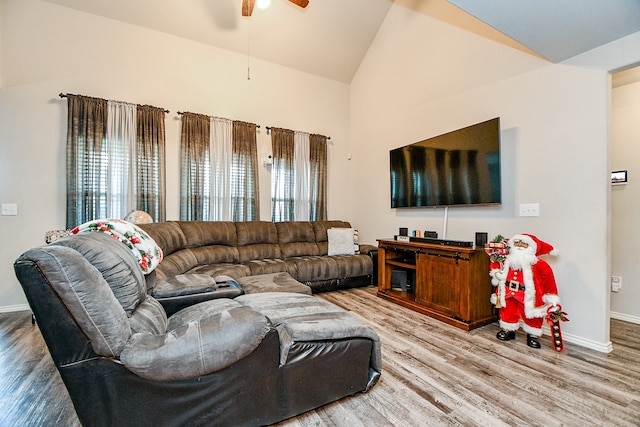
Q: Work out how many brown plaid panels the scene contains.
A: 6